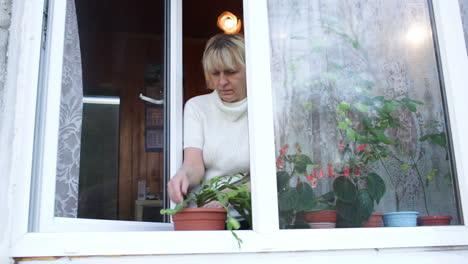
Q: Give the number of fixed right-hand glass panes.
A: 1